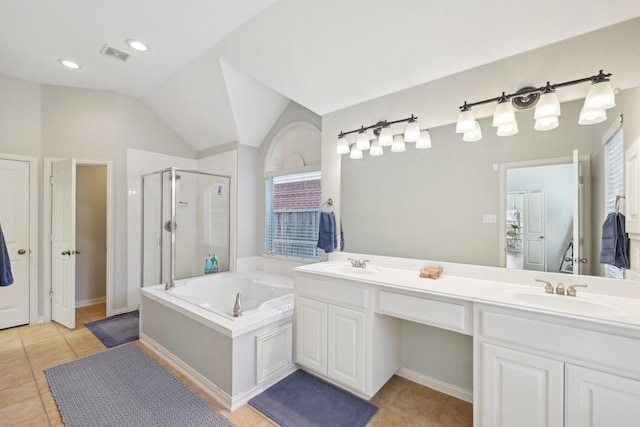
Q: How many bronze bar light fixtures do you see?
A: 2